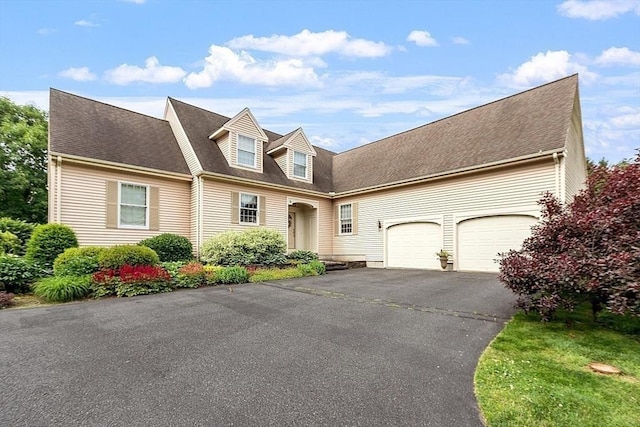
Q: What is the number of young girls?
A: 0